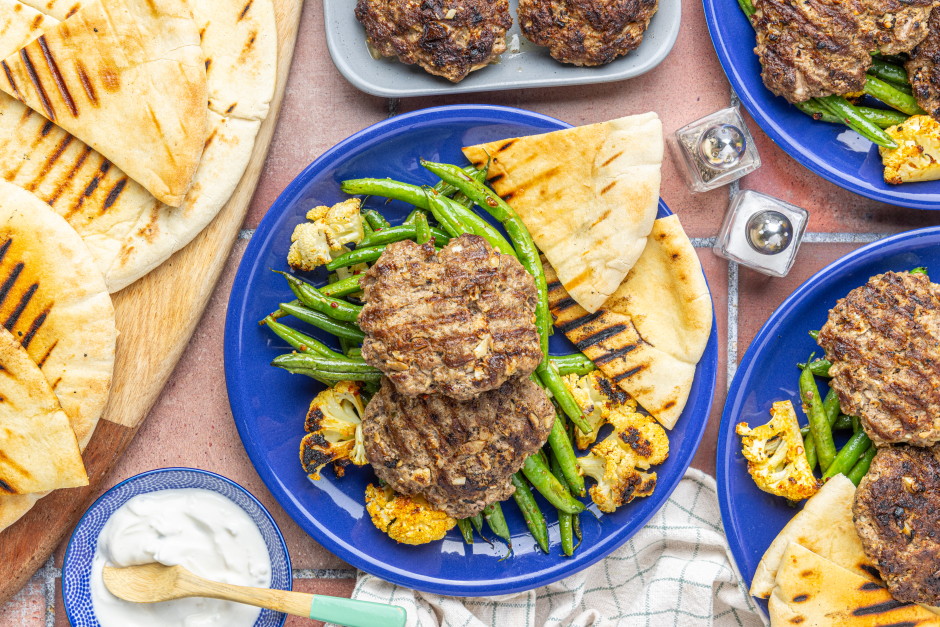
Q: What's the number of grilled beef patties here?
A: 8